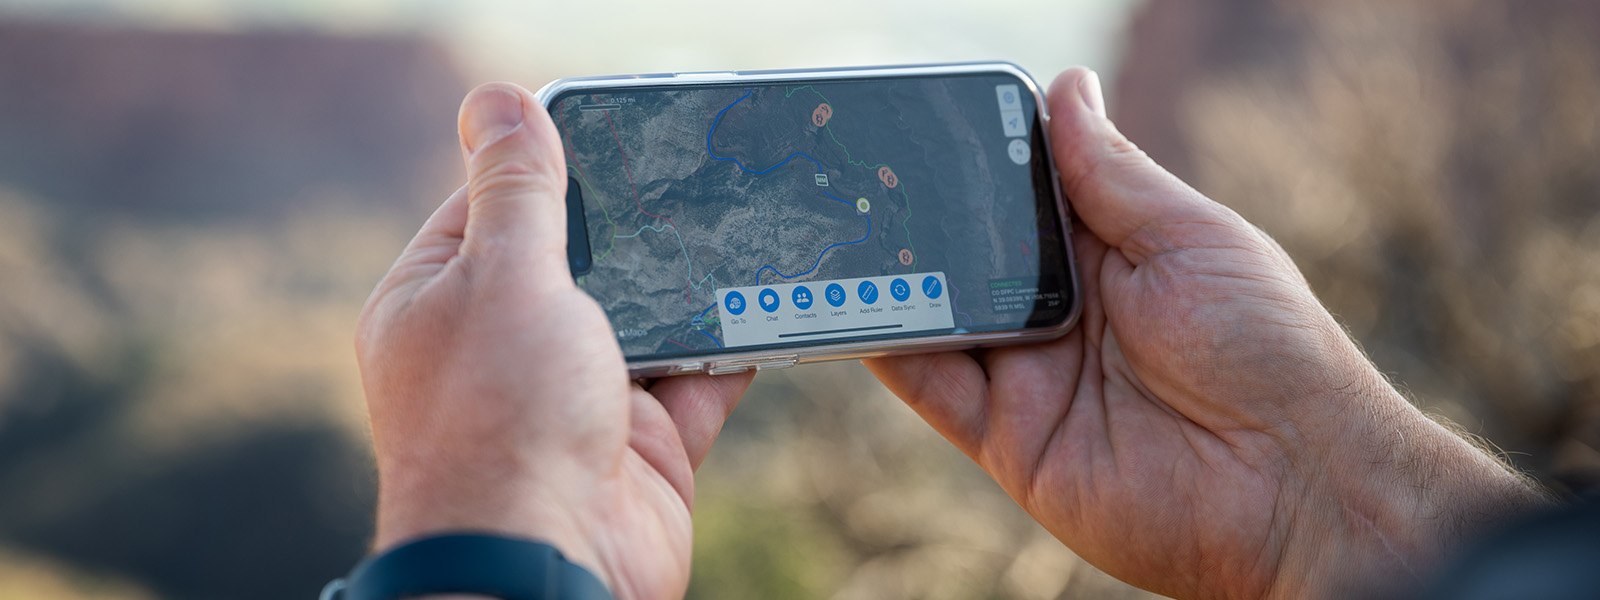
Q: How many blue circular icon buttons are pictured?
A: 7